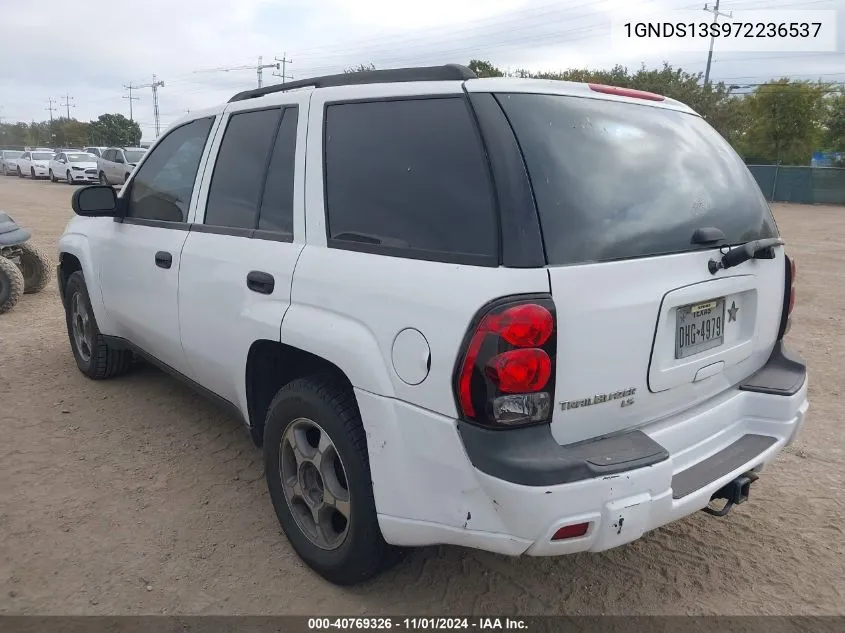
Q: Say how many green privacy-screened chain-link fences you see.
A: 1